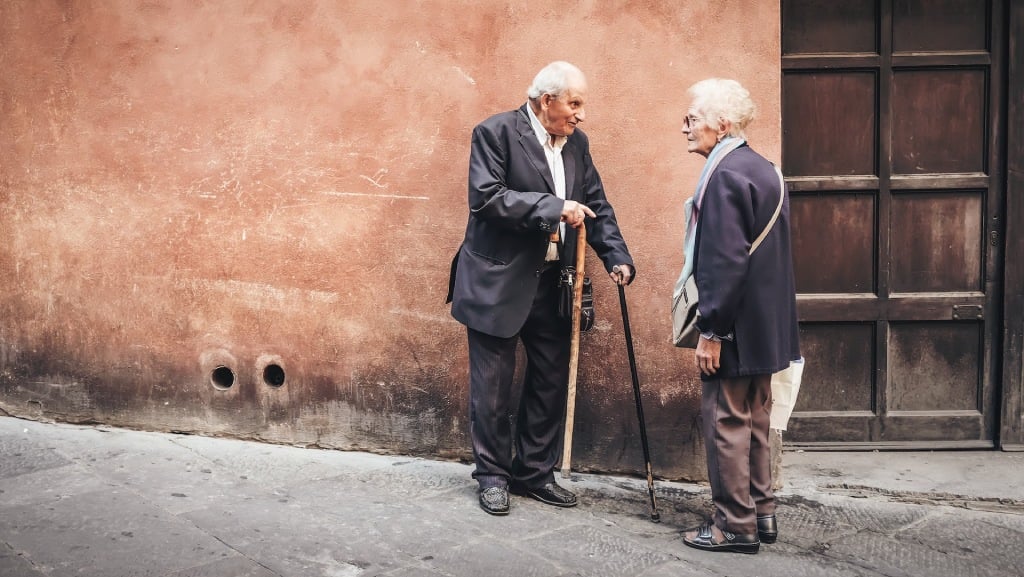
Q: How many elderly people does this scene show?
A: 2